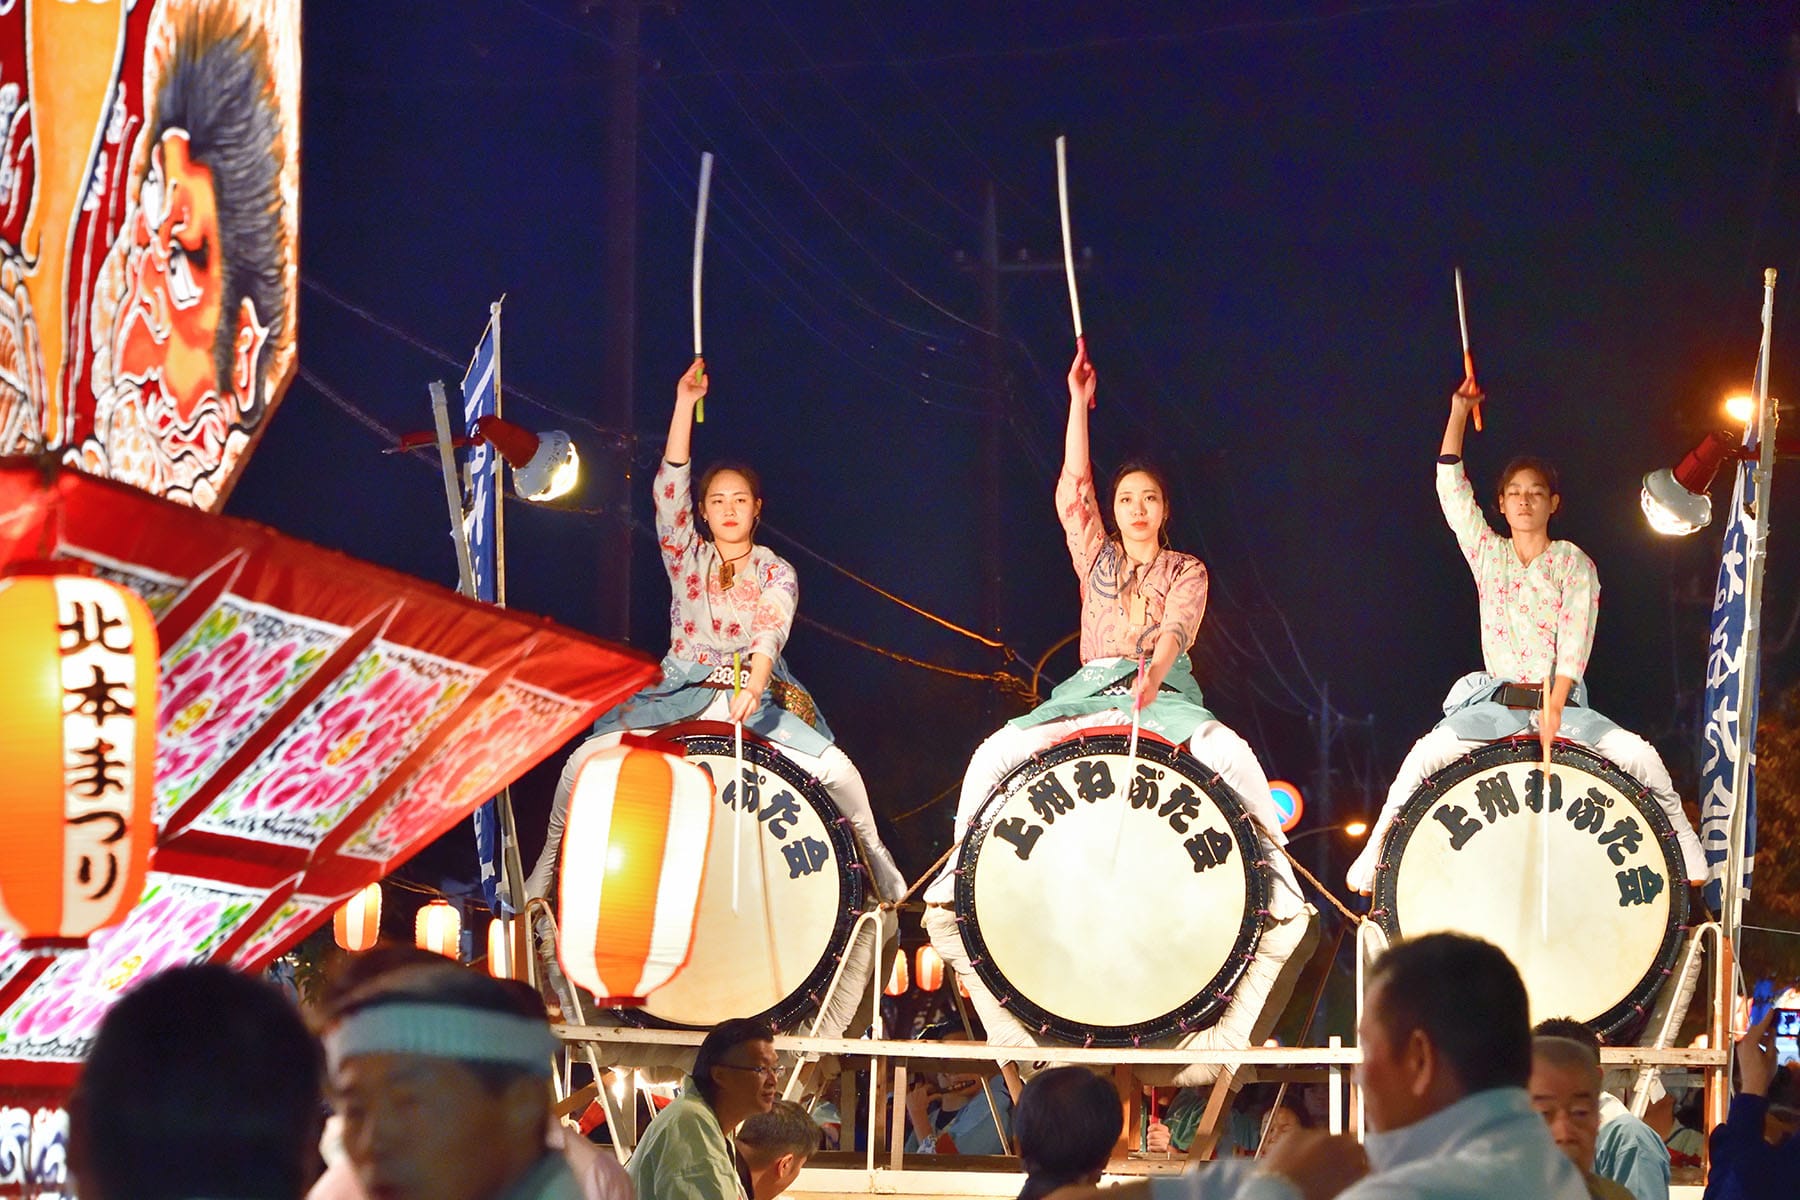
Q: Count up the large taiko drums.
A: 3